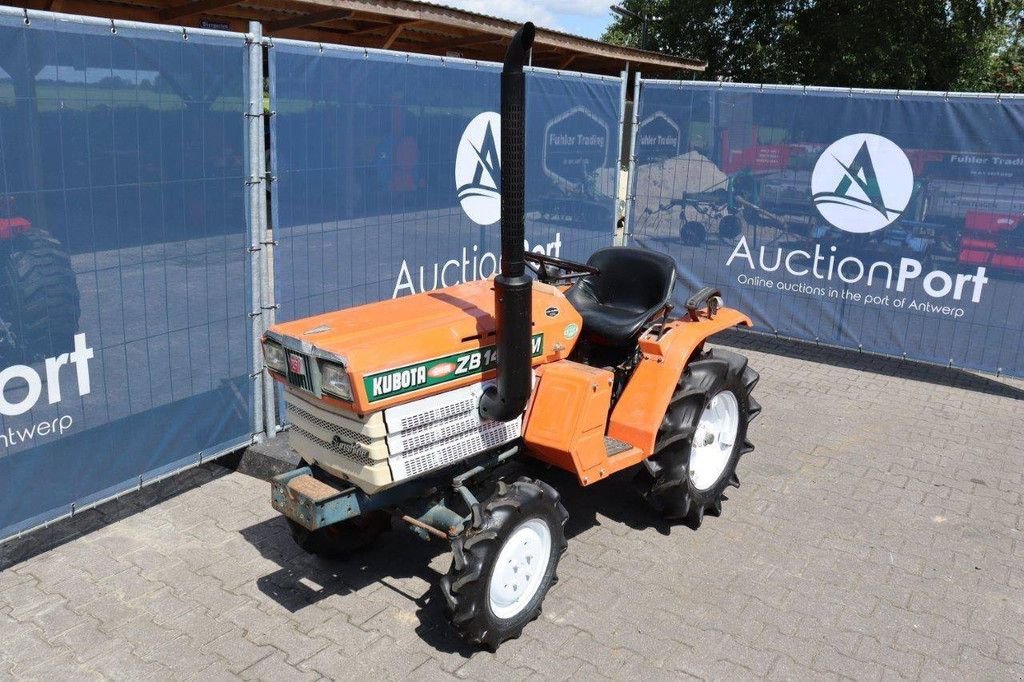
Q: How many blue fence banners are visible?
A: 3